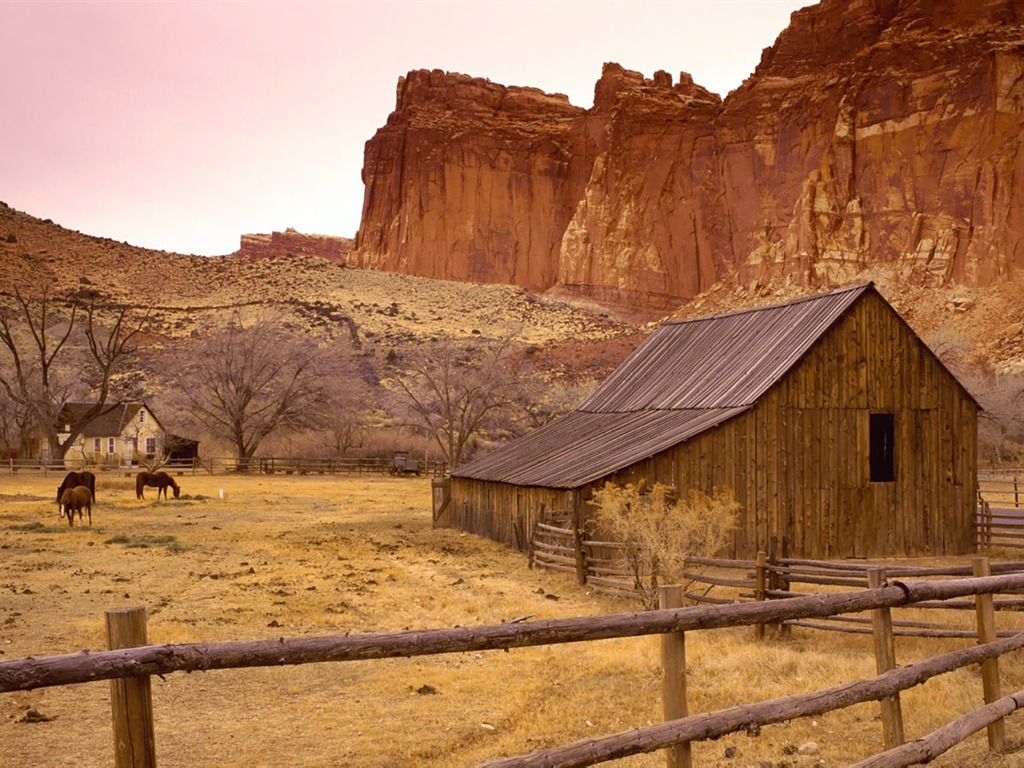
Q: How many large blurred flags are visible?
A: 0